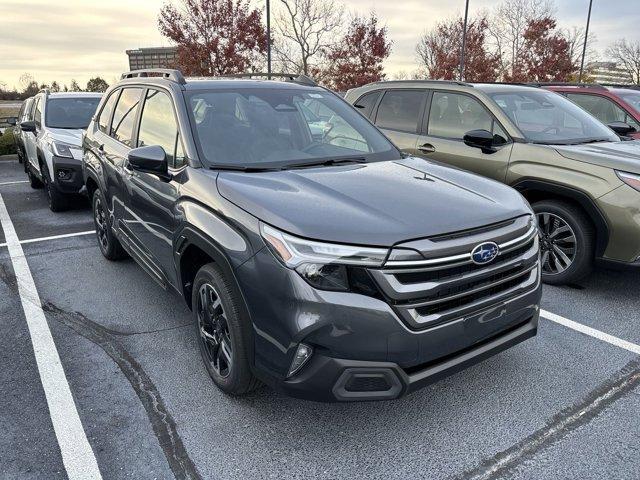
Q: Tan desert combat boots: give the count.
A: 0